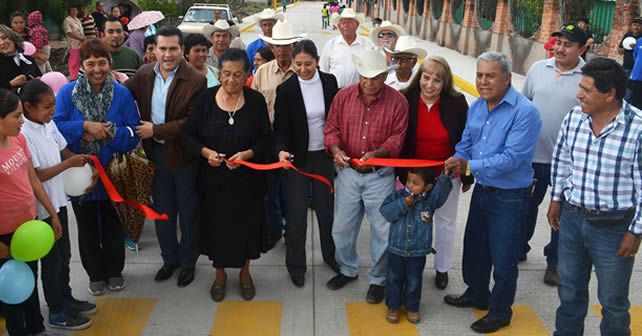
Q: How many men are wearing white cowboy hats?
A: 7